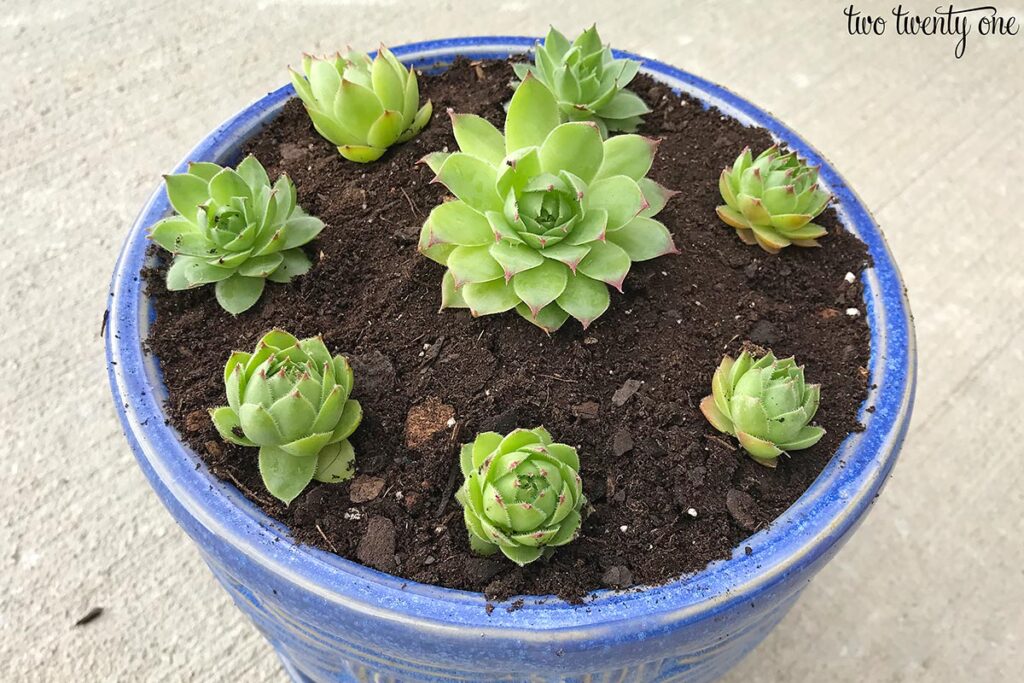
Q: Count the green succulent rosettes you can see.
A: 8